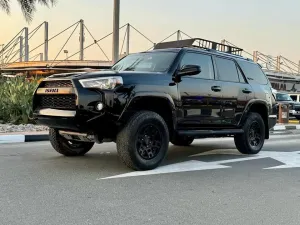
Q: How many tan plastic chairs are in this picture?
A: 0